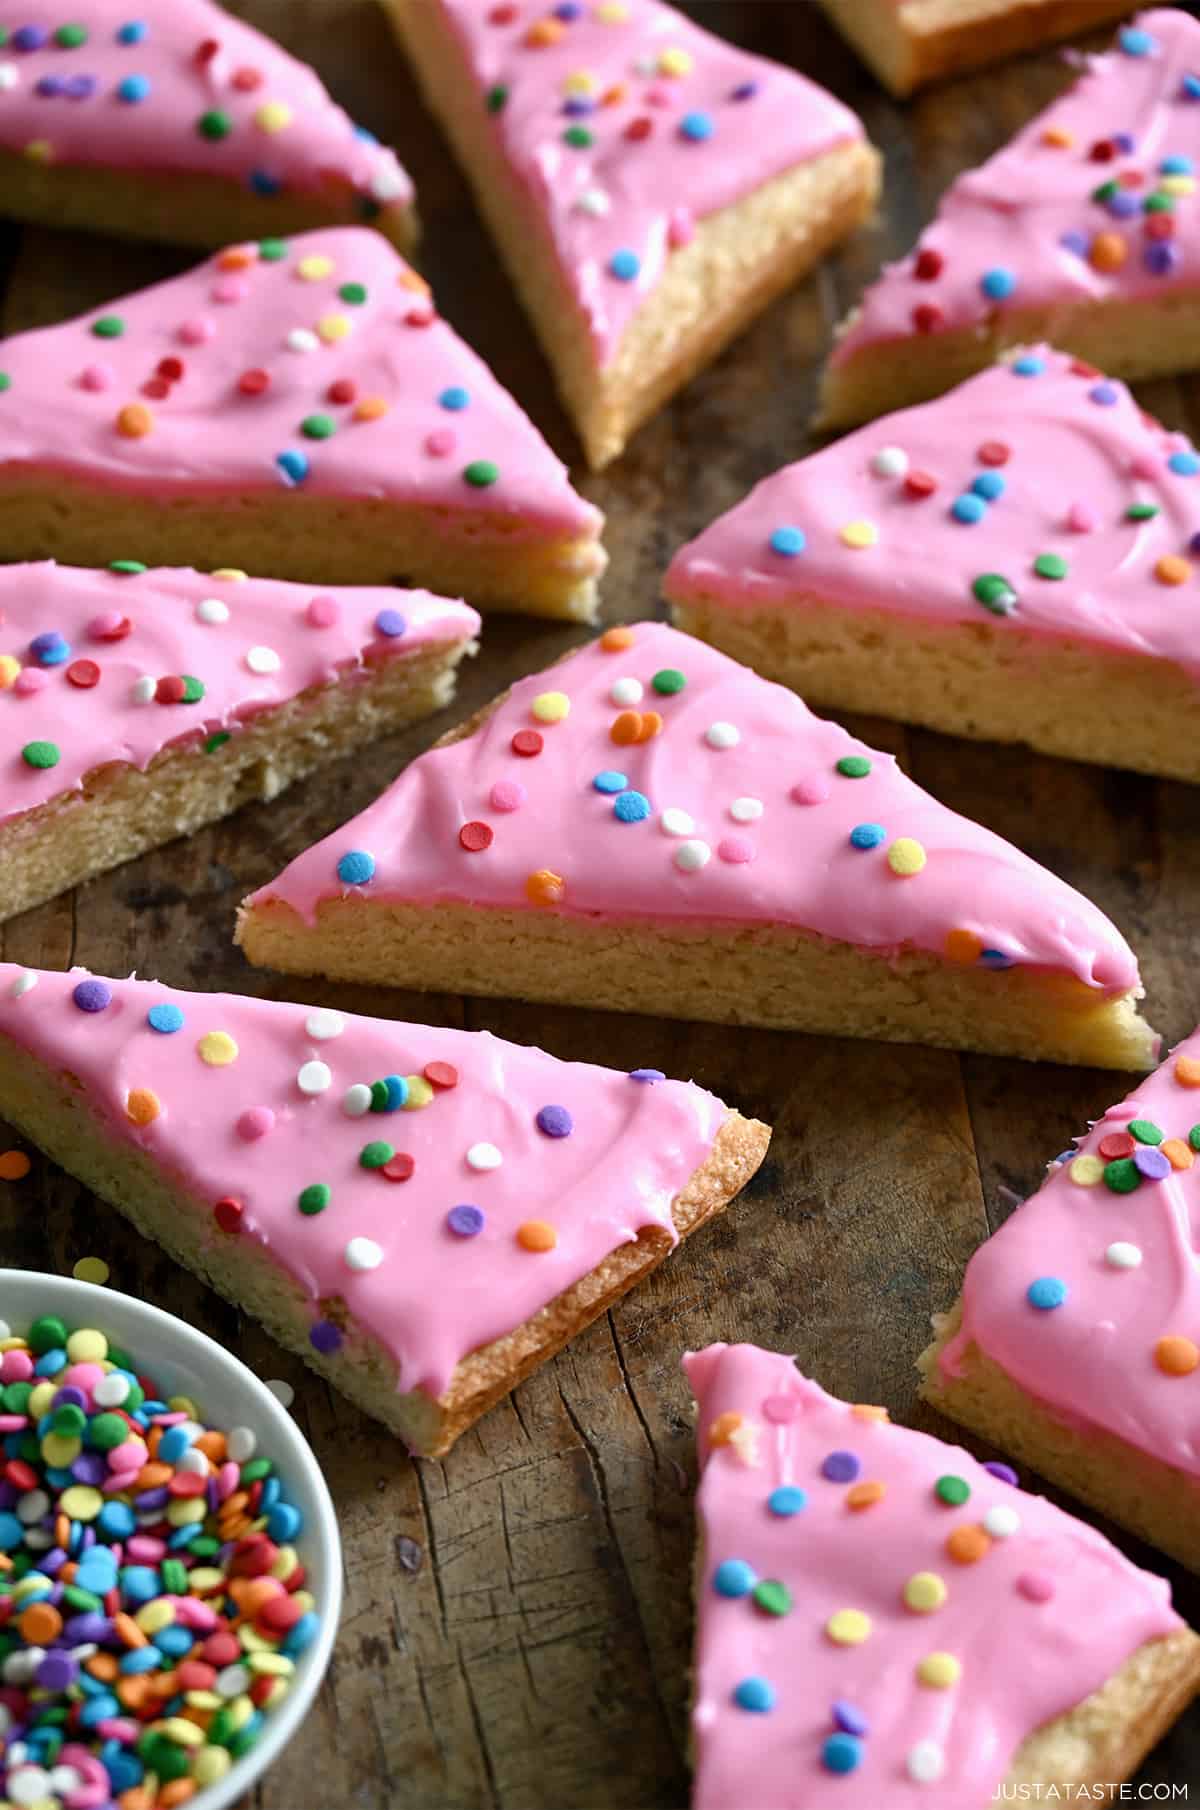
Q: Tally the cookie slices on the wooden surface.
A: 11